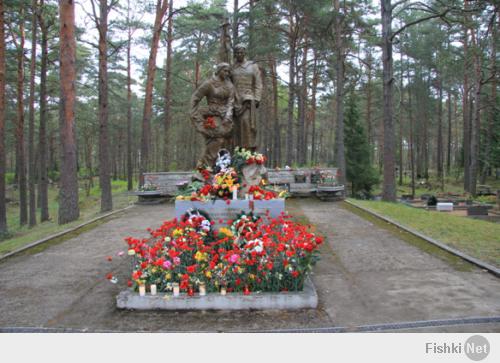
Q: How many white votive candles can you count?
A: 5